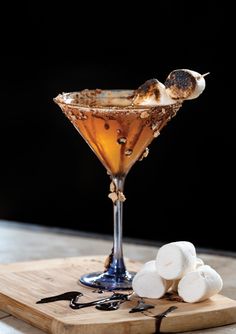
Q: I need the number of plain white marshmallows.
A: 4